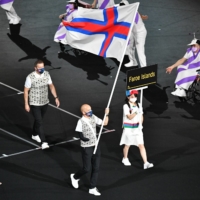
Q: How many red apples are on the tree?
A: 0